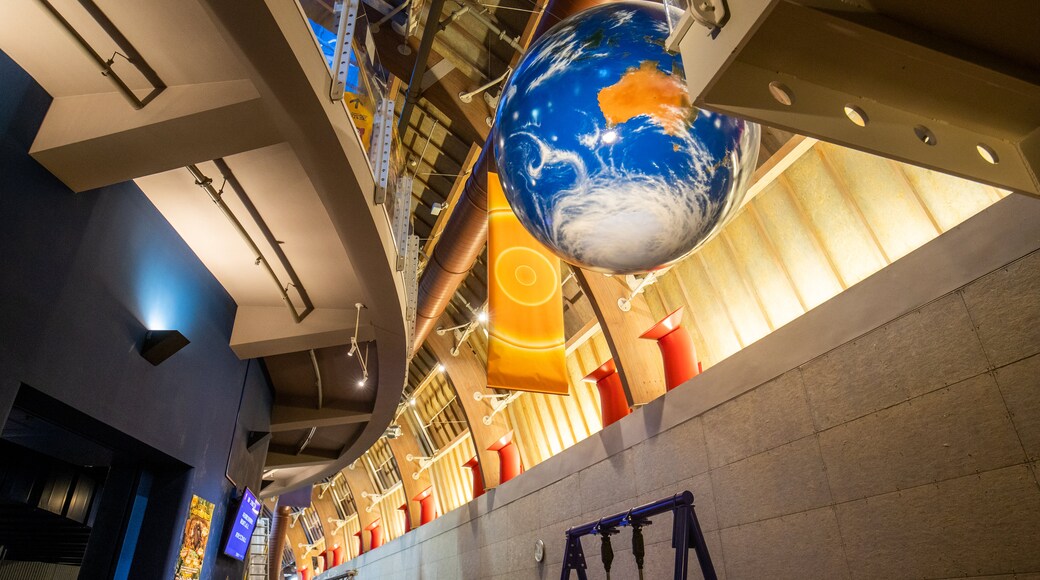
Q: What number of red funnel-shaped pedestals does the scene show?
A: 11